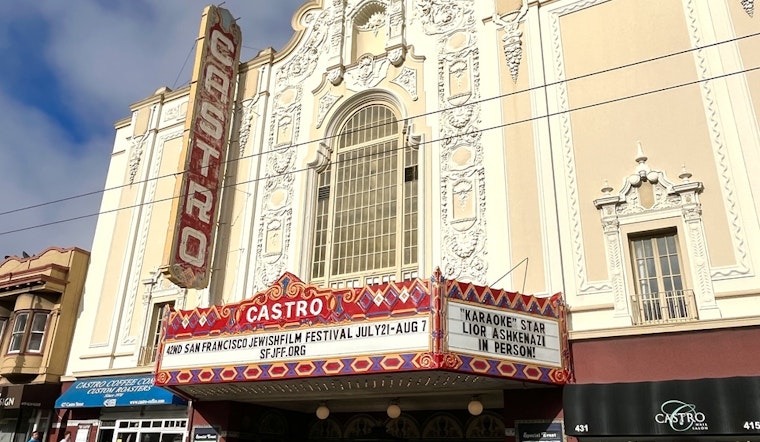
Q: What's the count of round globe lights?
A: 3